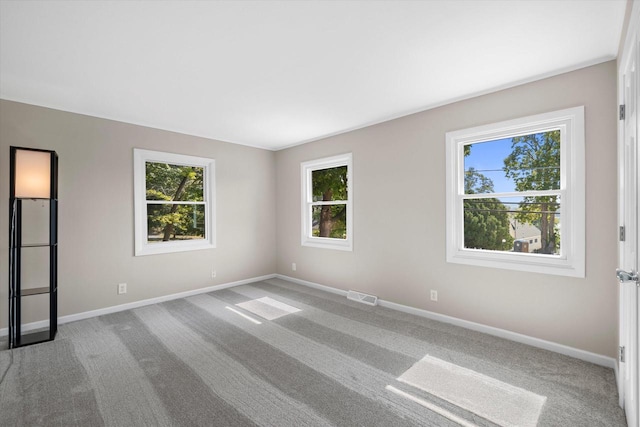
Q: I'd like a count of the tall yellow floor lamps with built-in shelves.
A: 0